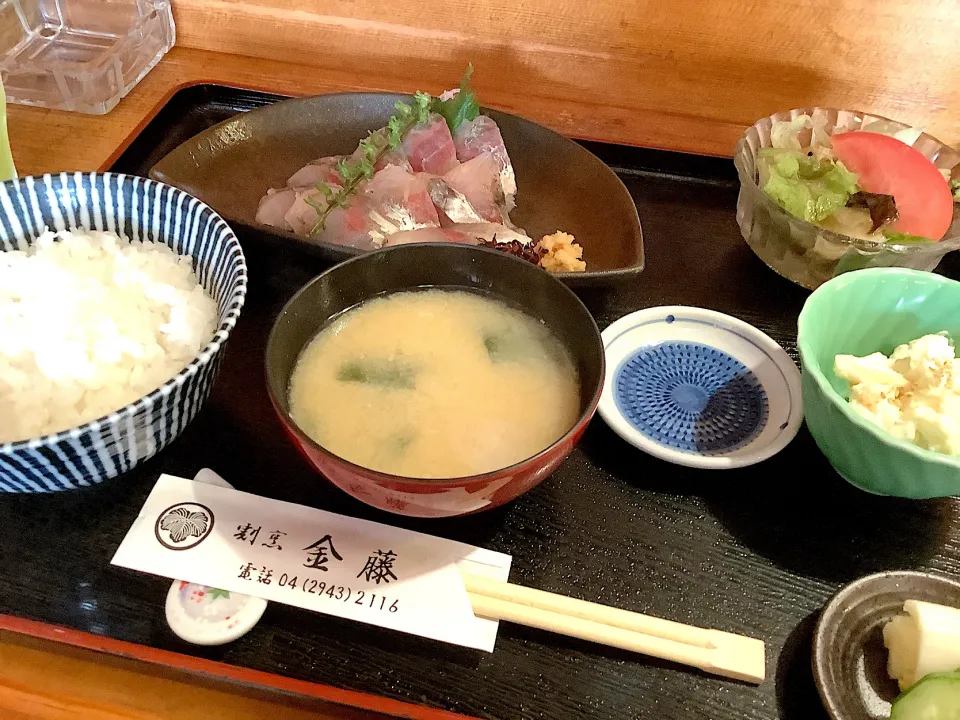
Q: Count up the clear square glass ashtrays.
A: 1